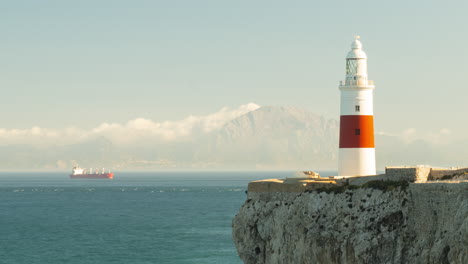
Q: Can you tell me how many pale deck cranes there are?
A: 4